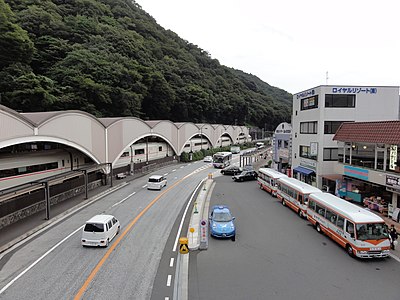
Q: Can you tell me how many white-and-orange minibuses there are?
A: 3